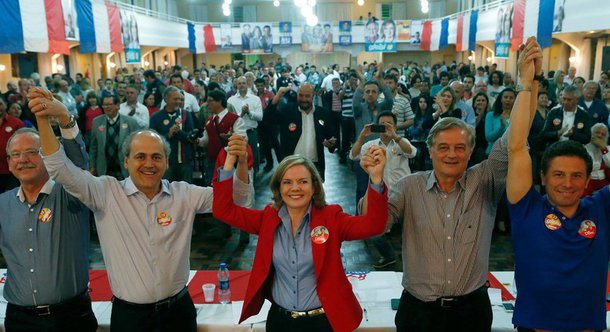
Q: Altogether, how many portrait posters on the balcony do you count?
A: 11